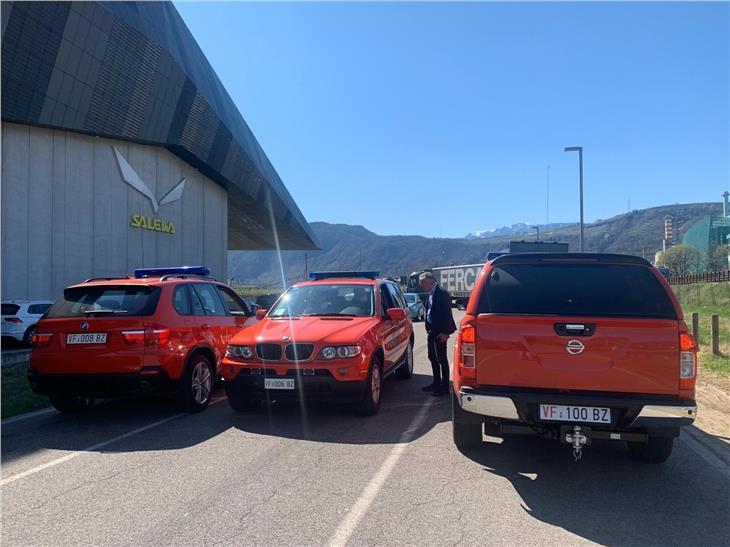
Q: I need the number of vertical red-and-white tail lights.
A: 2